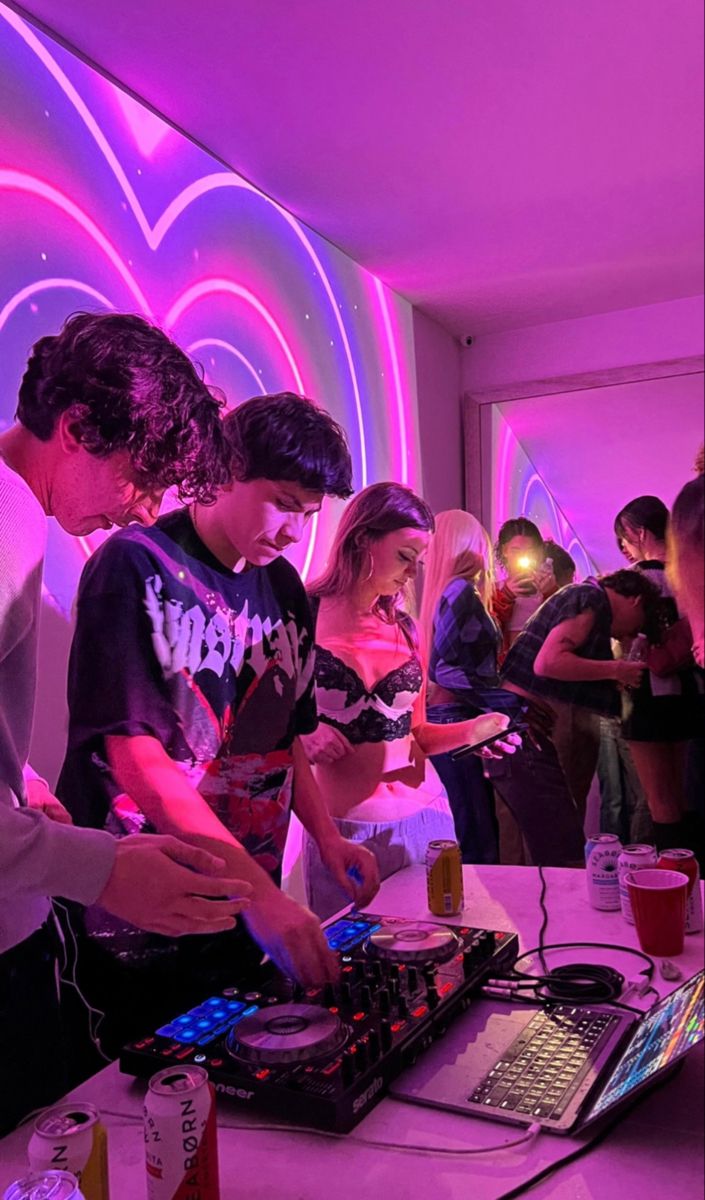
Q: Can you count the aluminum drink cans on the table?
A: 7